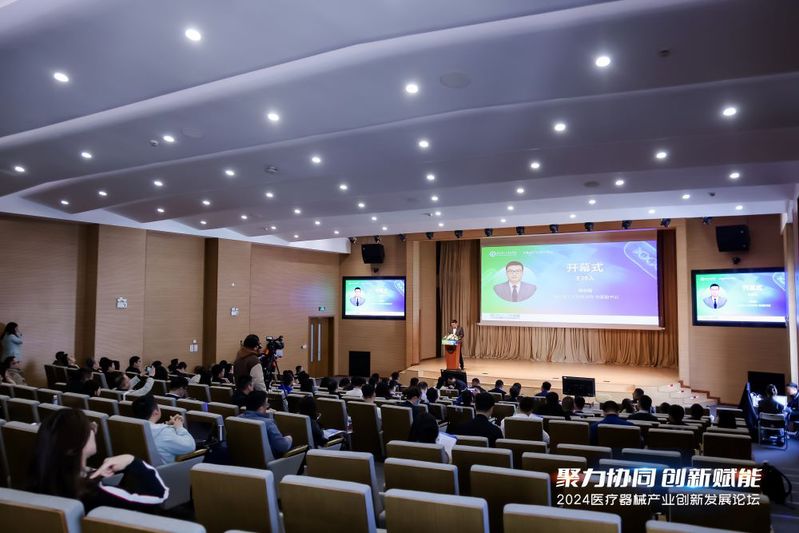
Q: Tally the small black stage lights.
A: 12